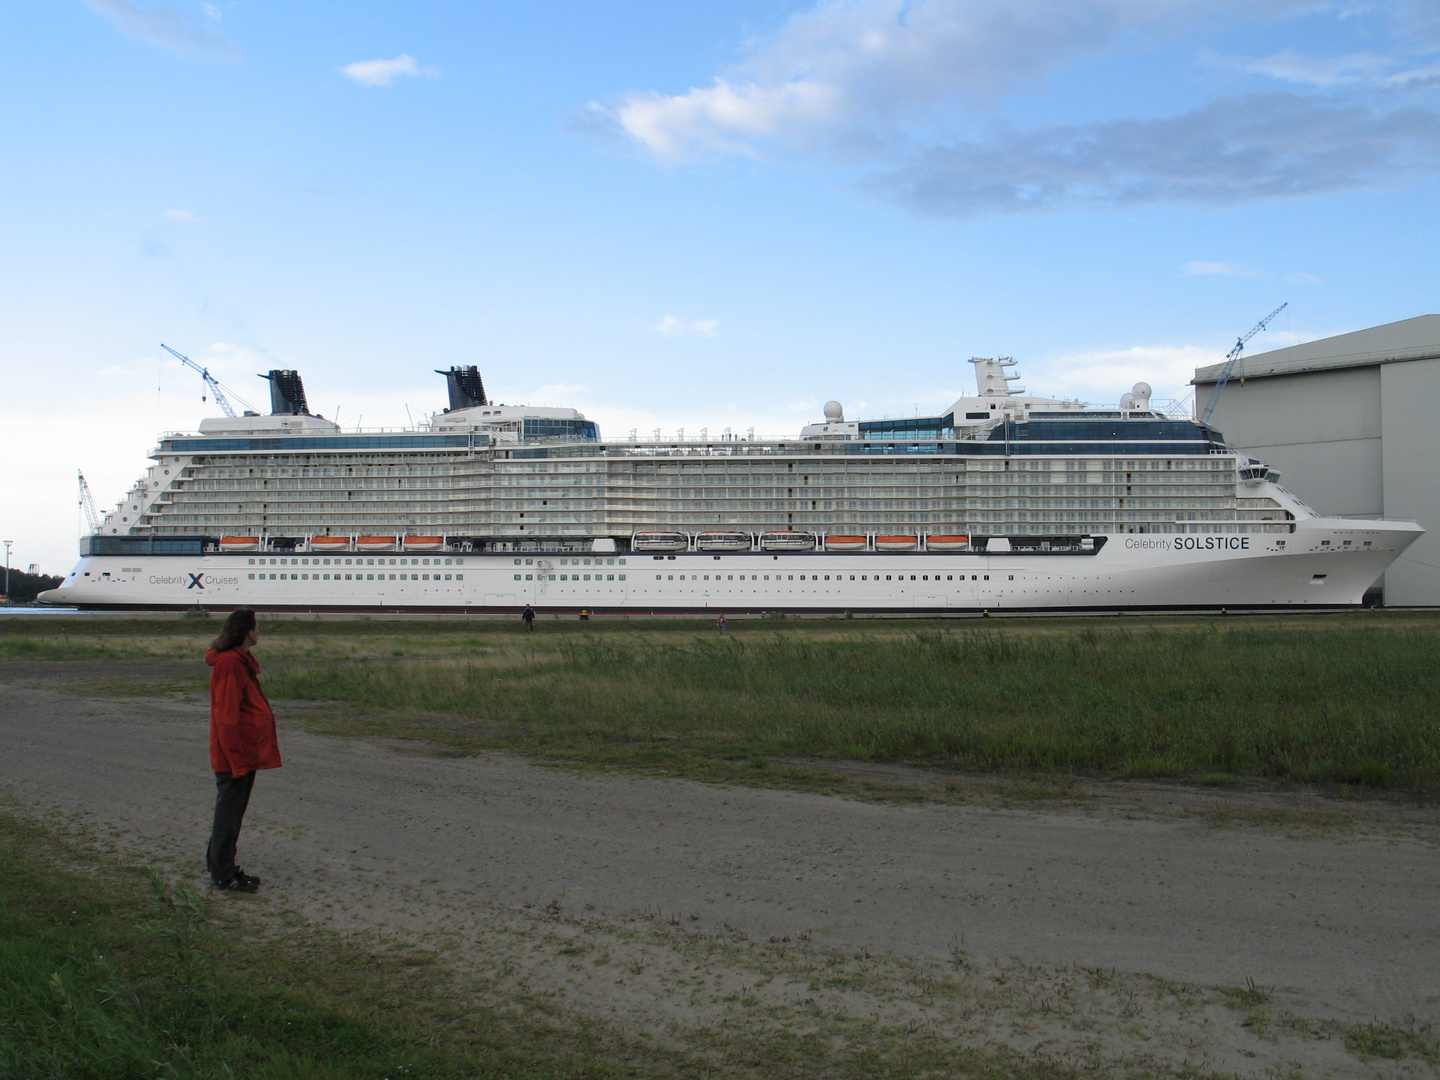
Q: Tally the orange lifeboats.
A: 7